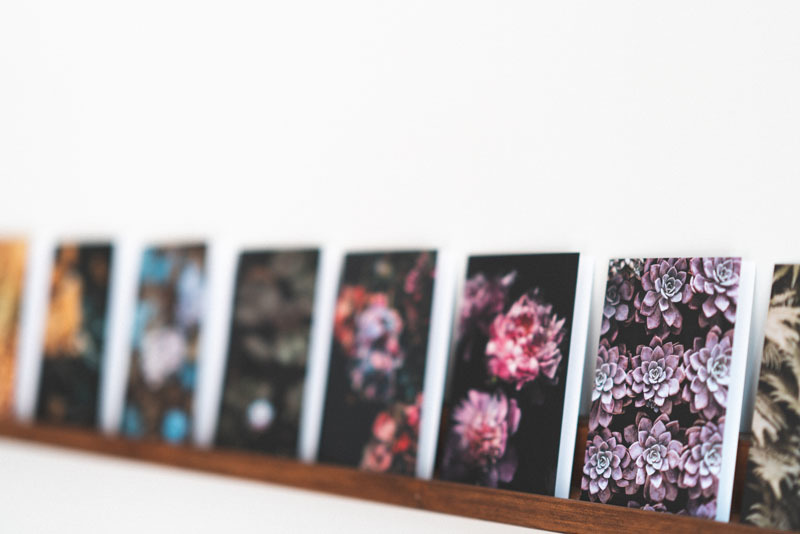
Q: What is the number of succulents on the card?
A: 9